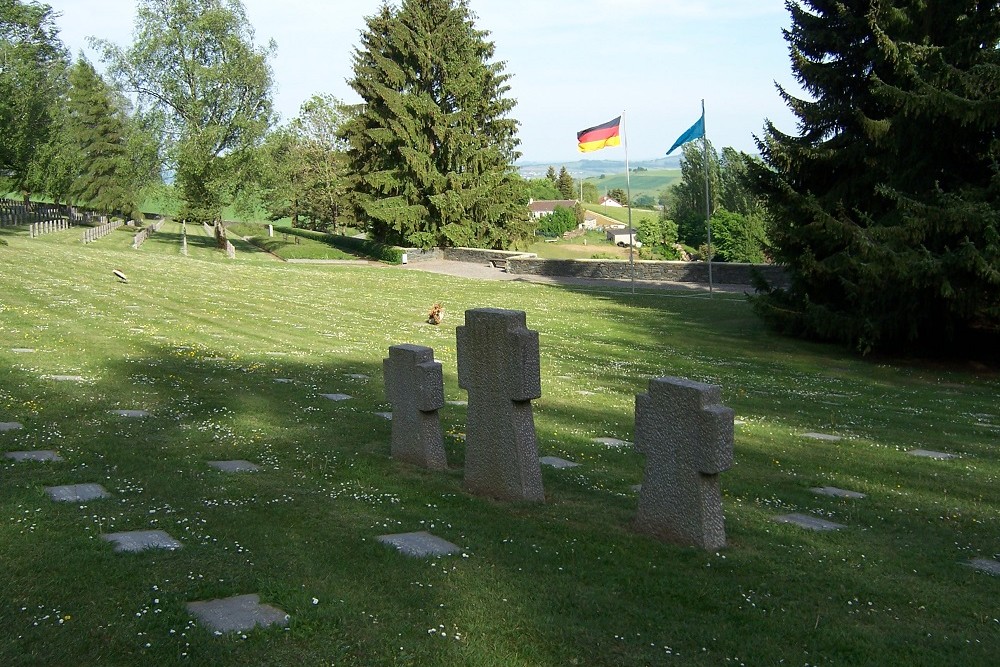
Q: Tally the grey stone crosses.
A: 3